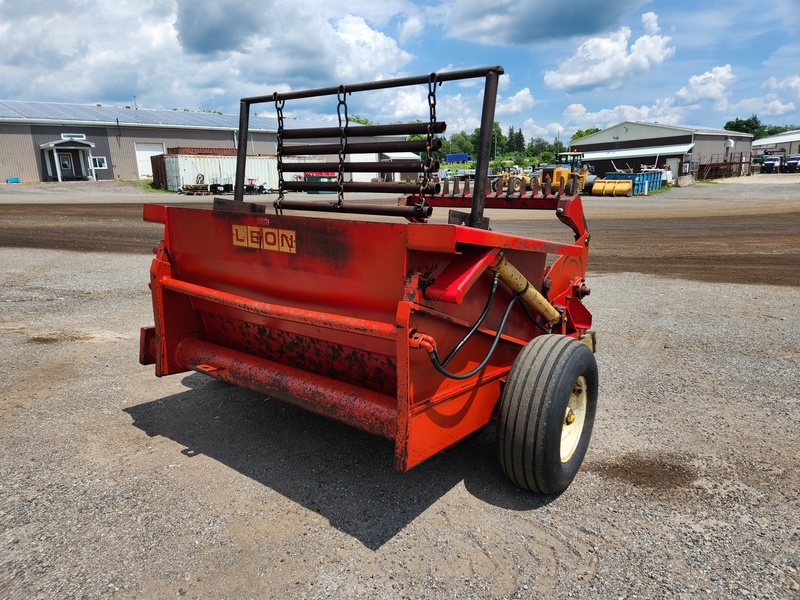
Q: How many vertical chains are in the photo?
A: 3